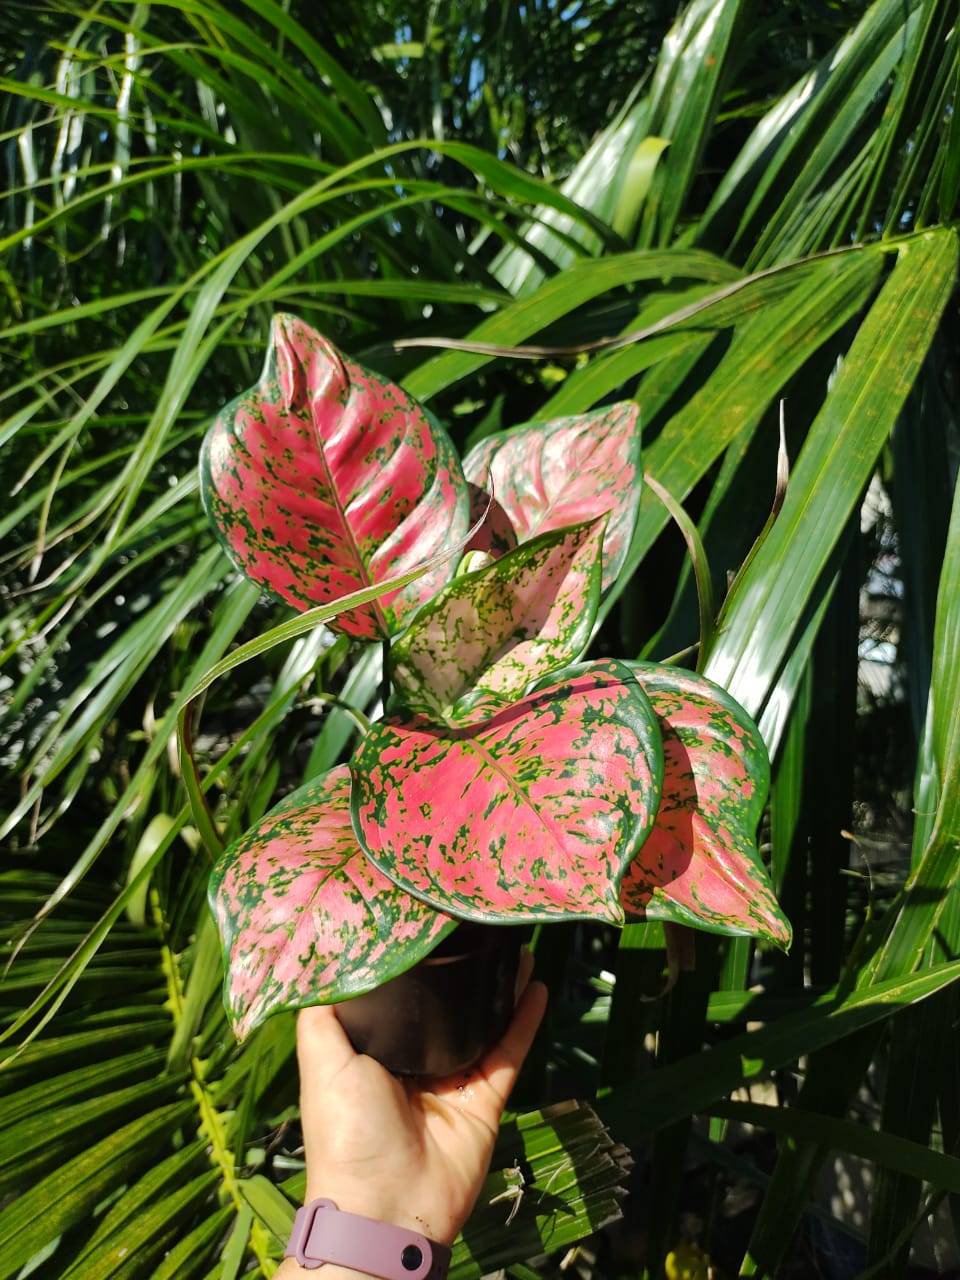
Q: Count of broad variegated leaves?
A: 6